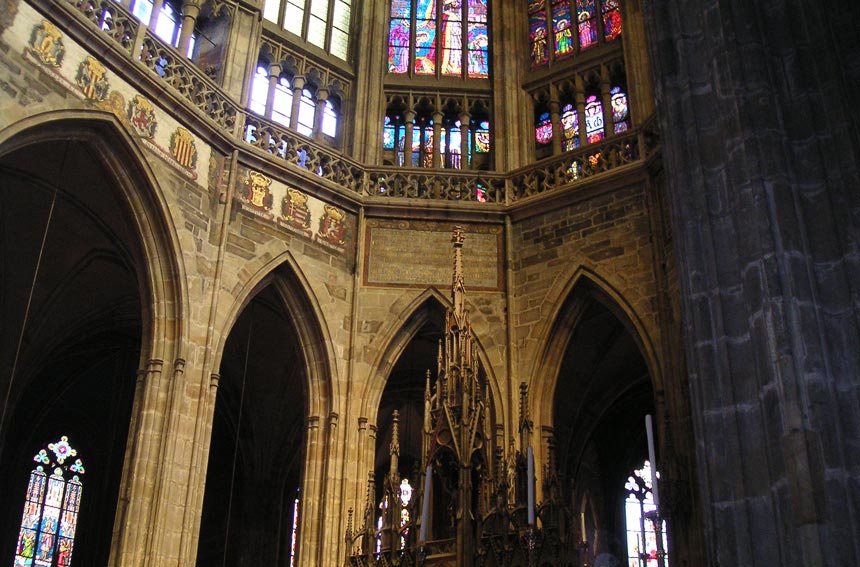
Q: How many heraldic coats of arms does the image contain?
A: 7